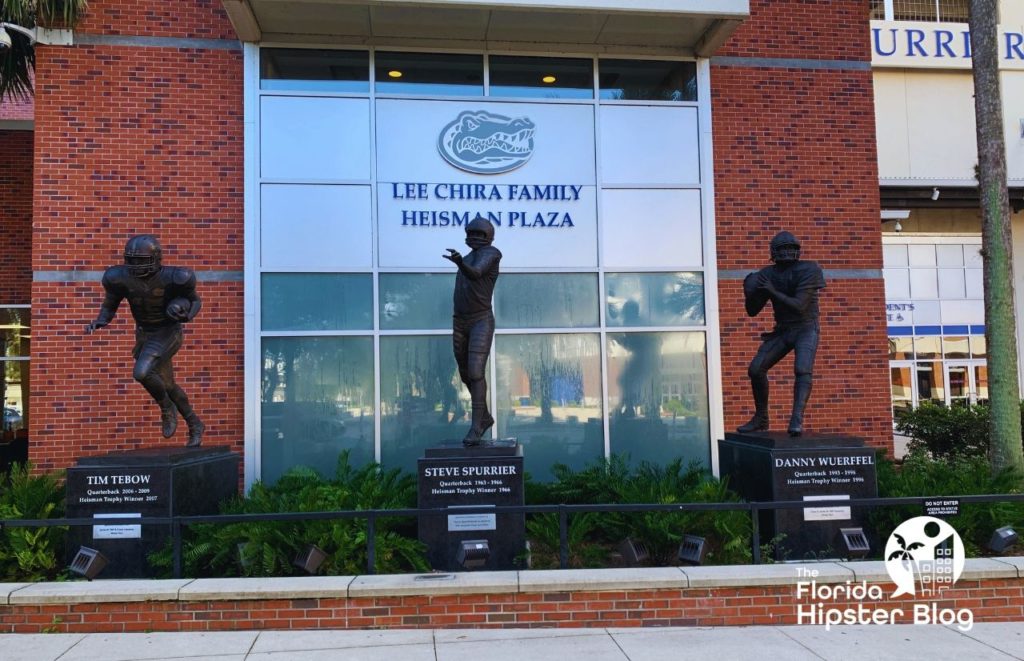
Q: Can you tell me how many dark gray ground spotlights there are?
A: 7